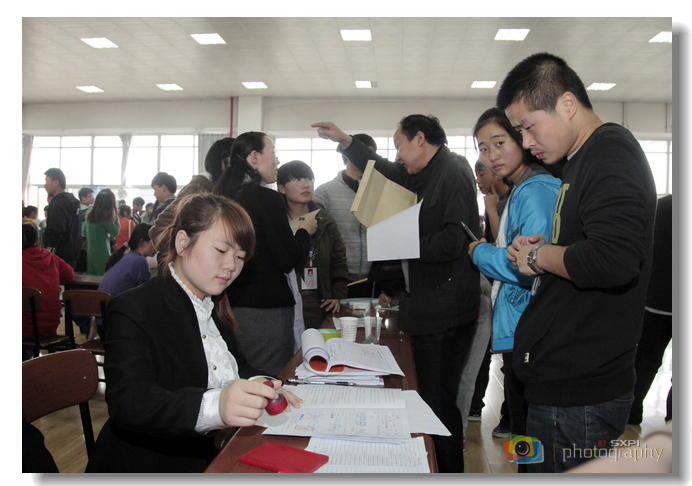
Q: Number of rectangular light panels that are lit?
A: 11